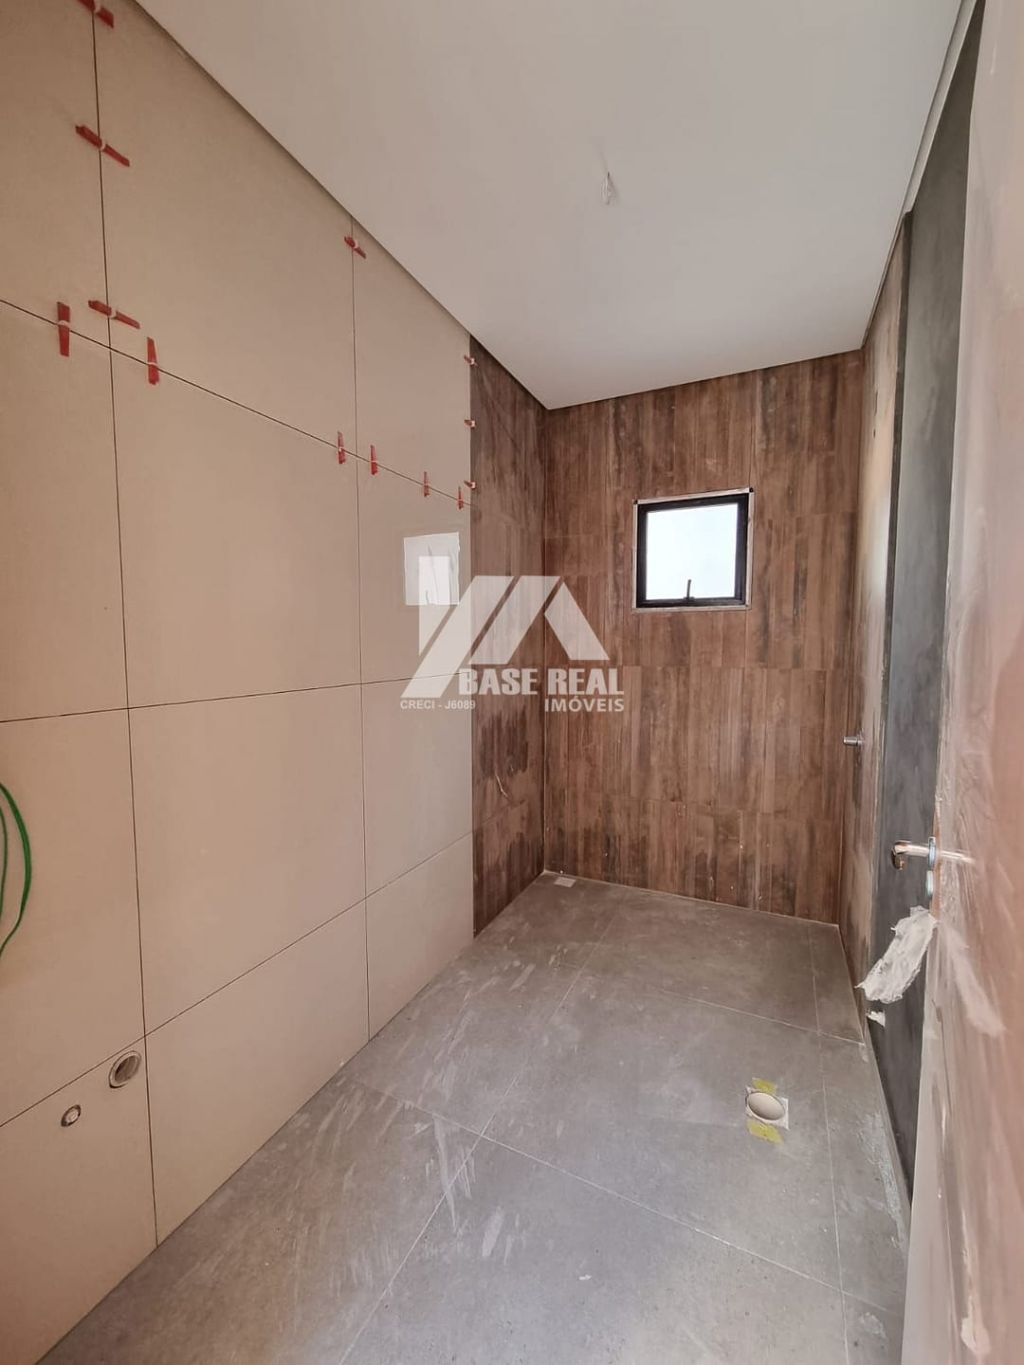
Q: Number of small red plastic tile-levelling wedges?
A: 13